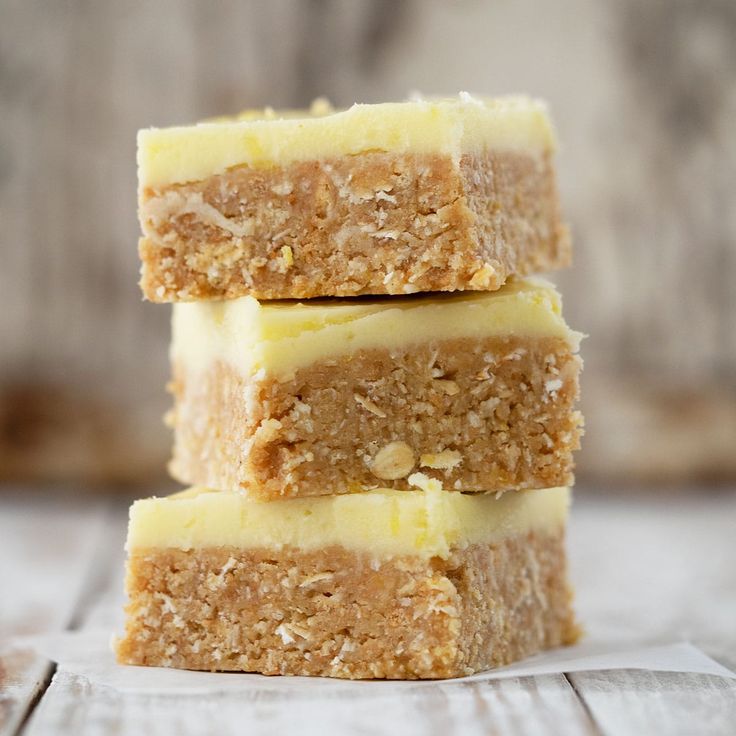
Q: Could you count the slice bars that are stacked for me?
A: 3